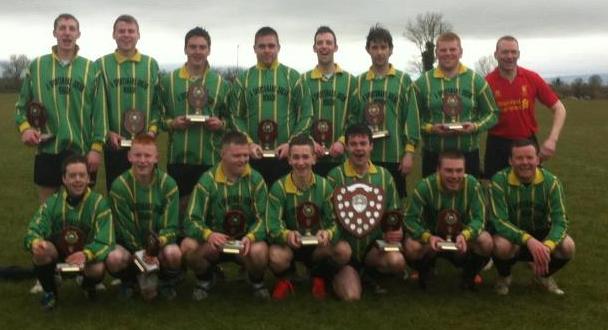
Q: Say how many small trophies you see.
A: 13